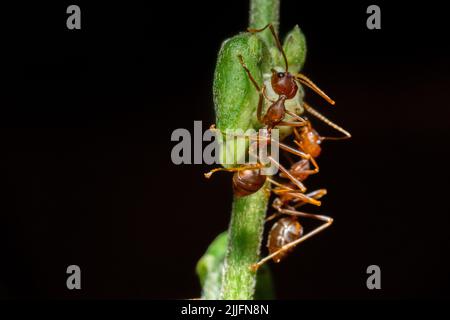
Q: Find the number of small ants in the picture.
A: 2